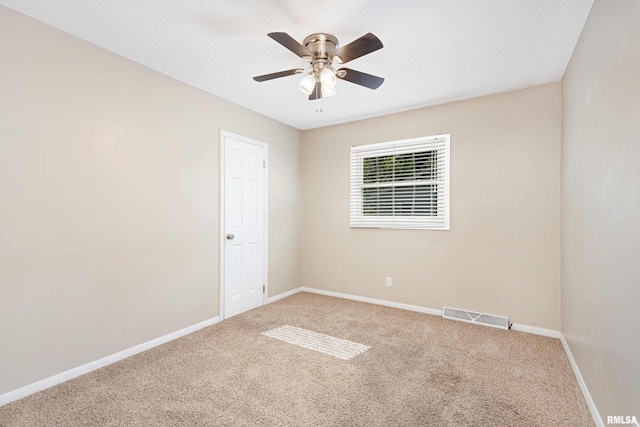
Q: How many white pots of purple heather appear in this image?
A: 0